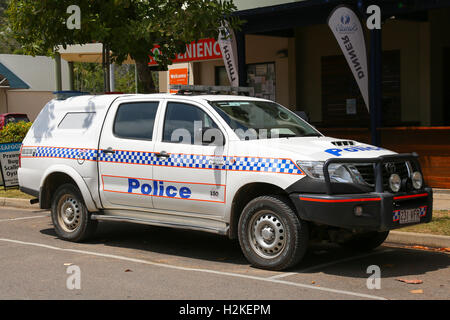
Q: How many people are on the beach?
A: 0